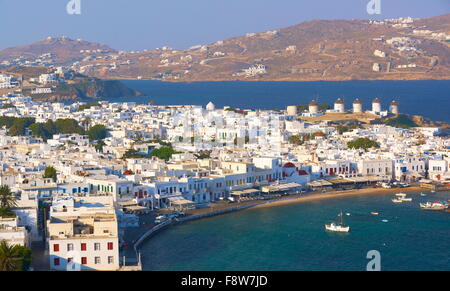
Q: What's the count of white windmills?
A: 5